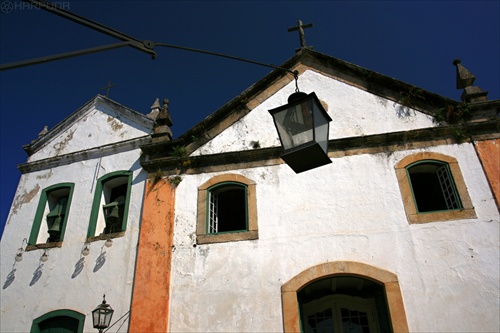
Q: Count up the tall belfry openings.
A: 2